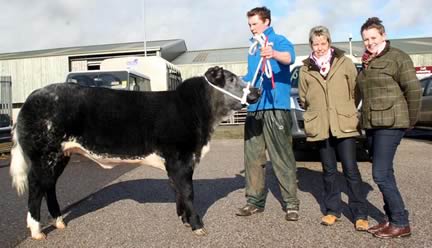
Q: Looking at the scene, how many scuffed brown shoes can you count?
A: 2